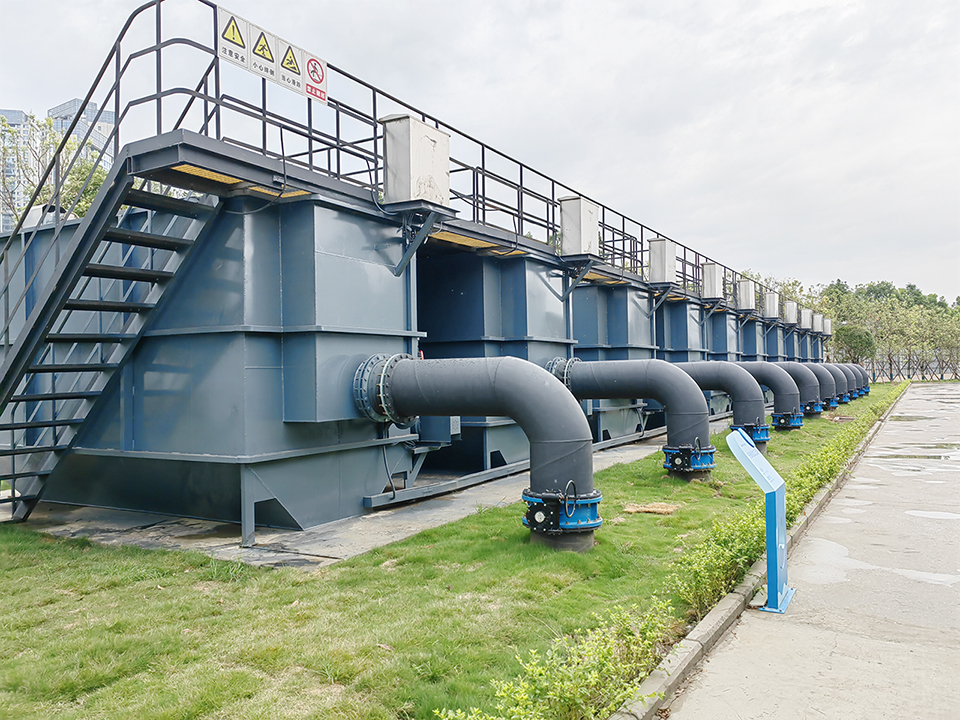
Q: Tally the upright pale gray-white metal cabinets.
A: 10